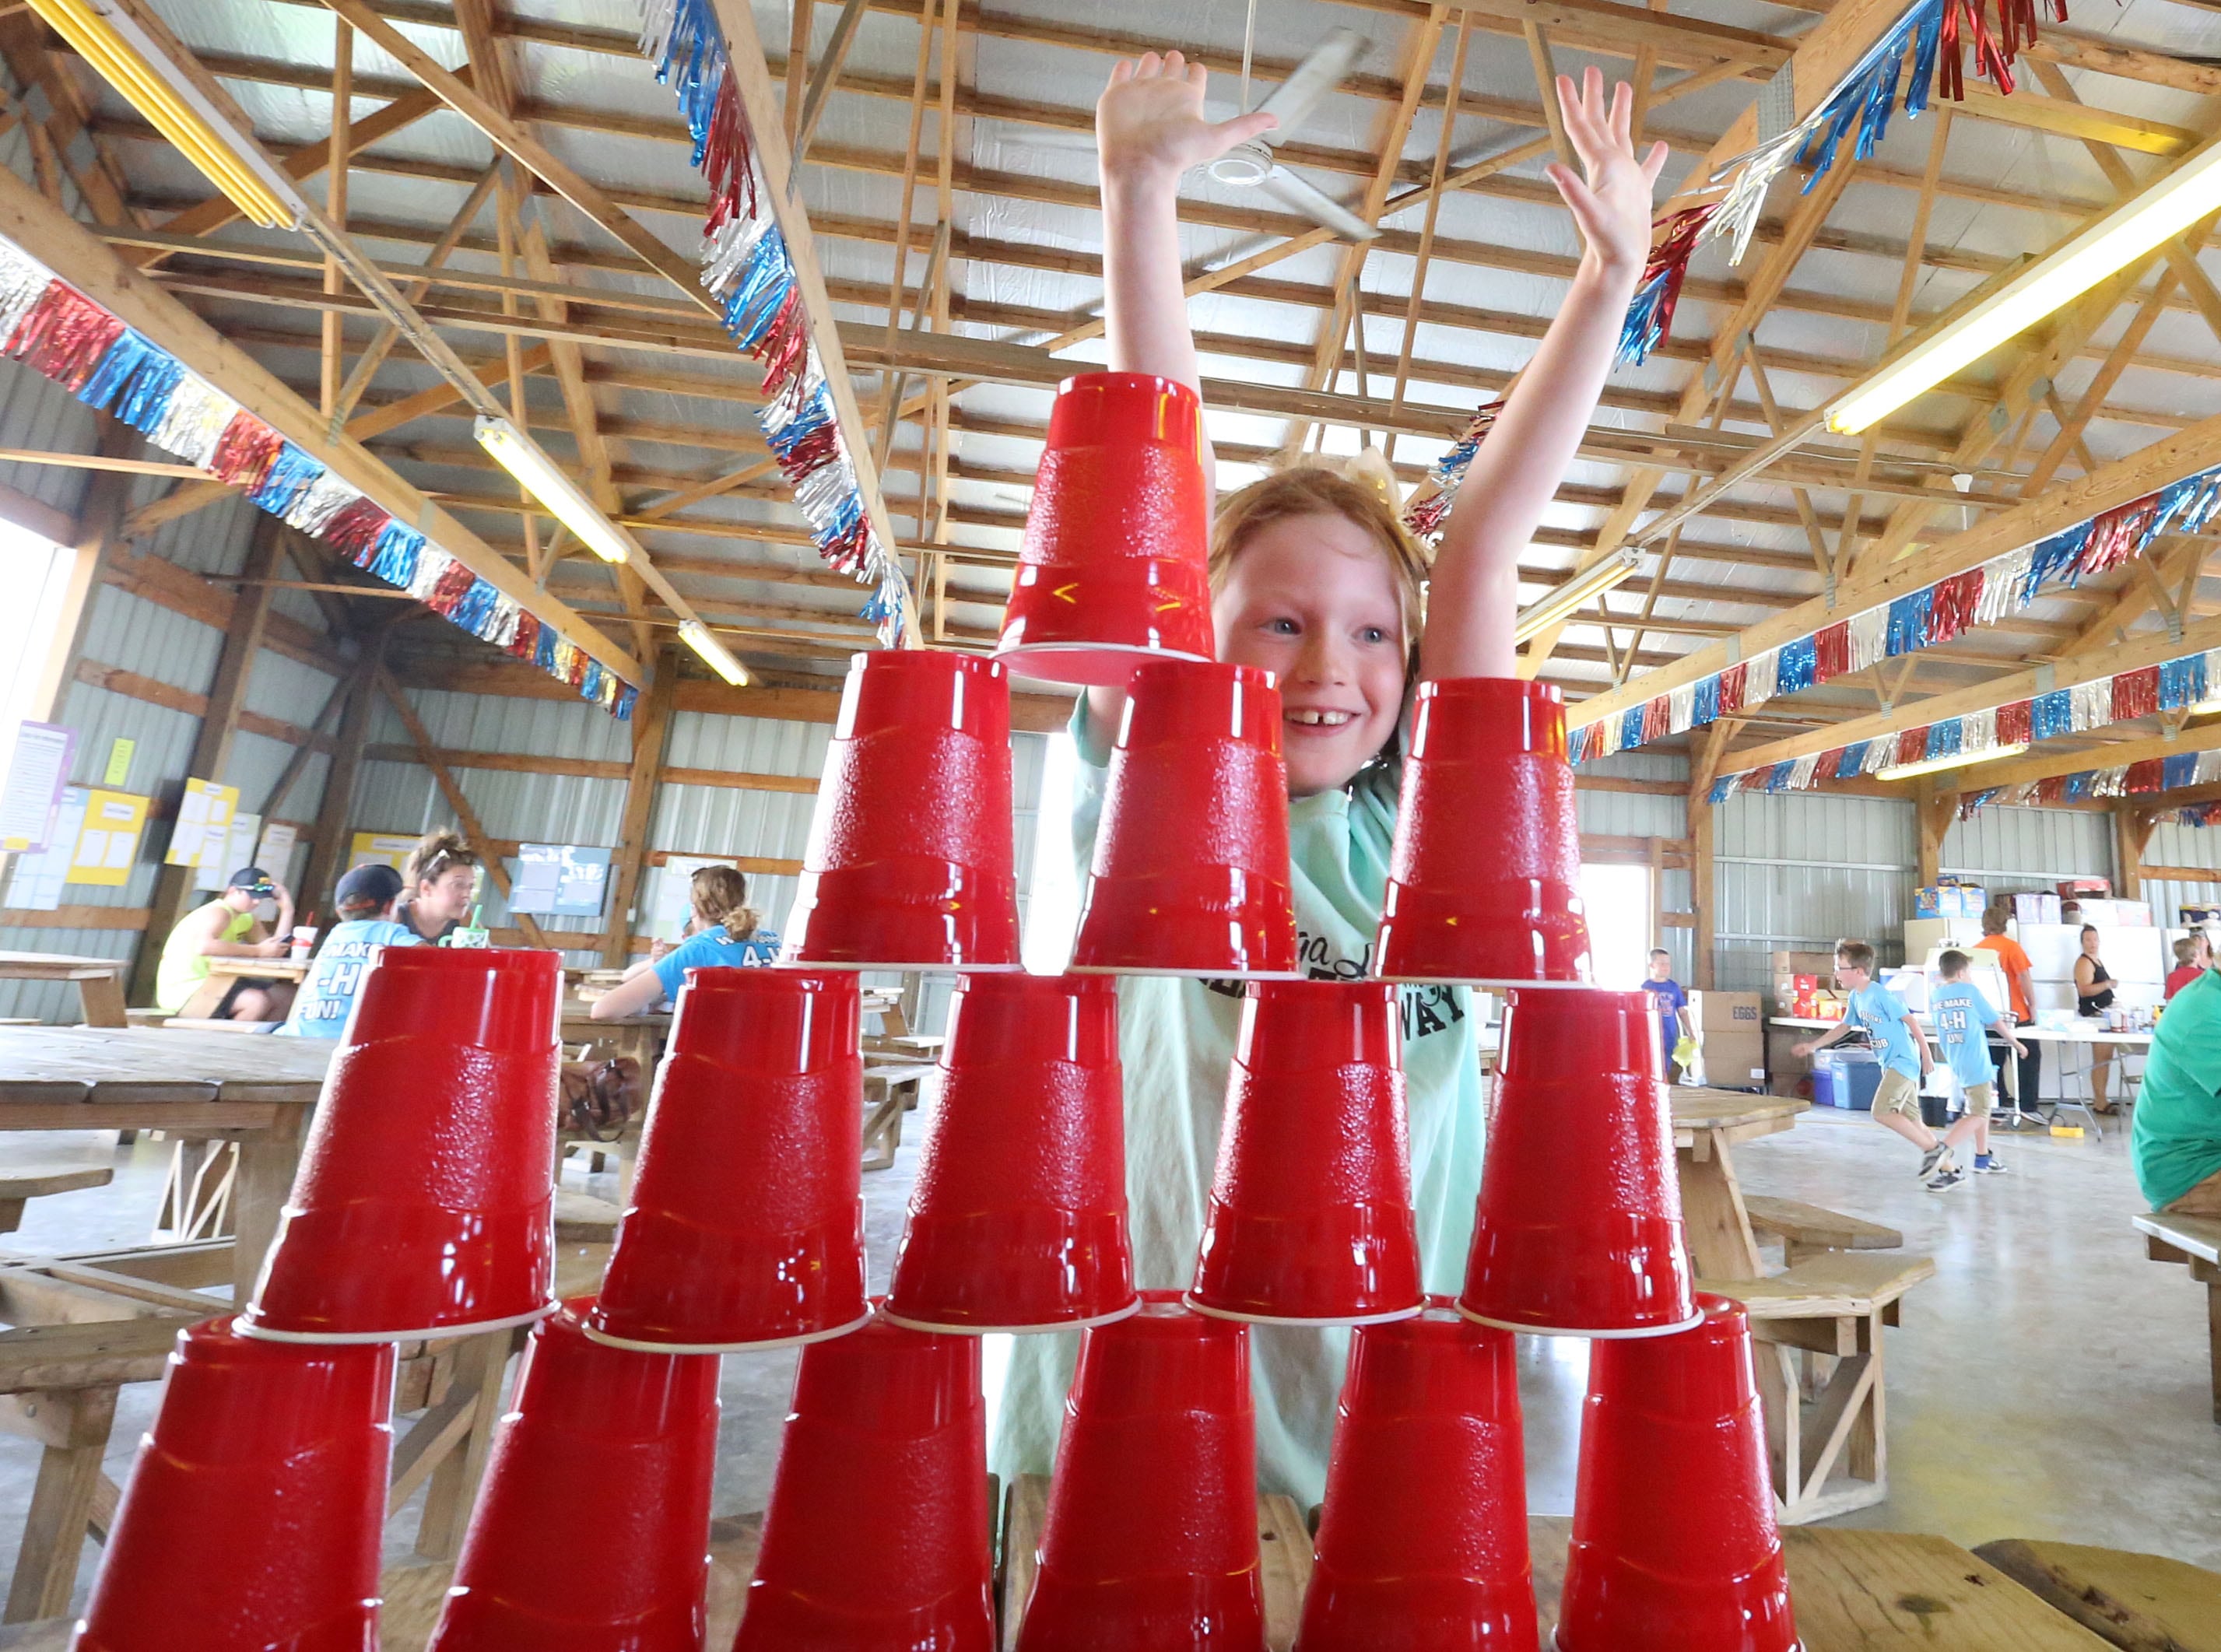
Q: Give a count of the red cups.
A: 15